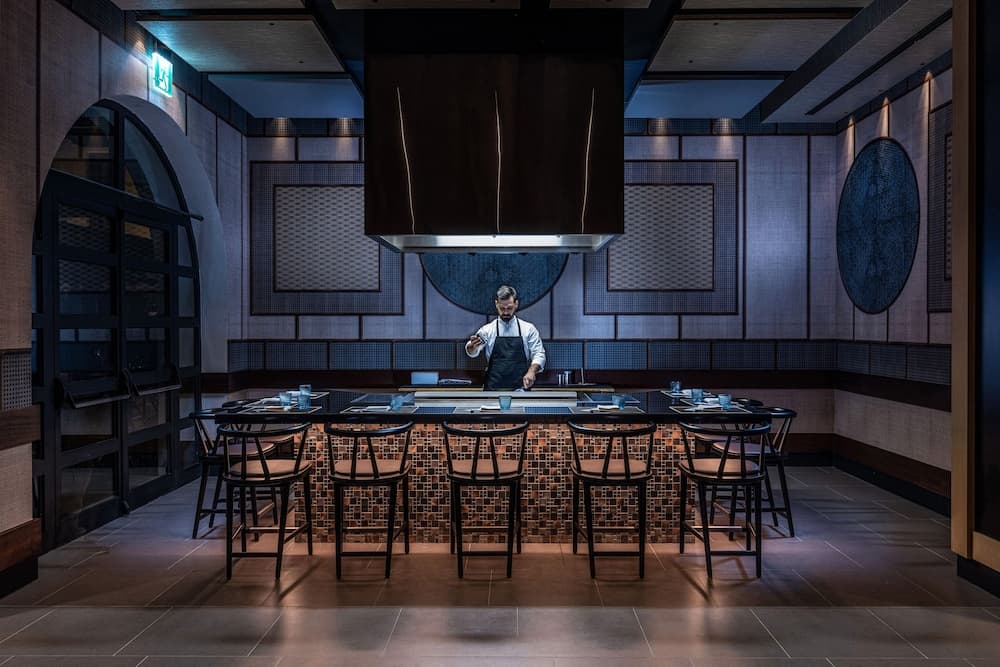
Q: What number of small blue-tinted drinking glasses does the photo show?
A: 9